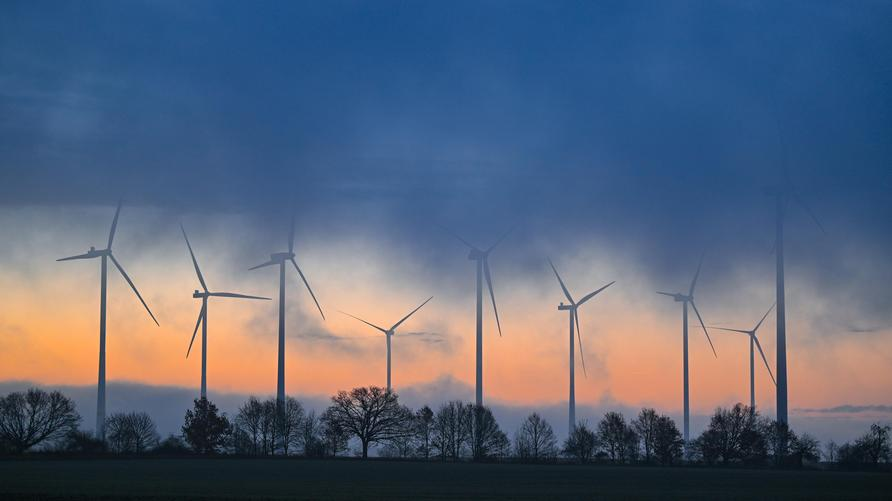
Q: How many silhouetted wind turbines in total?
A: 9